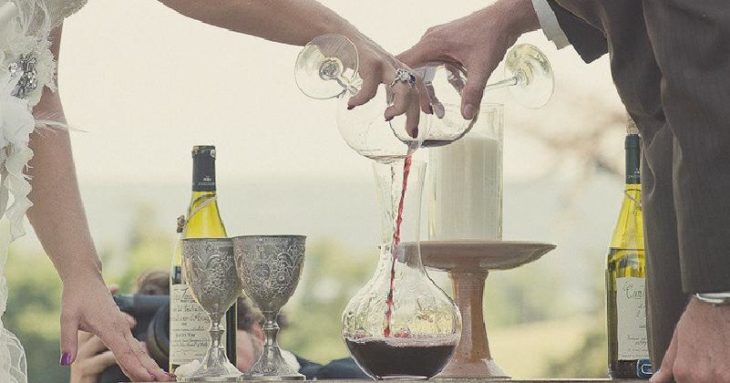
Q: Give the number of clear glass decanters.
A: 1